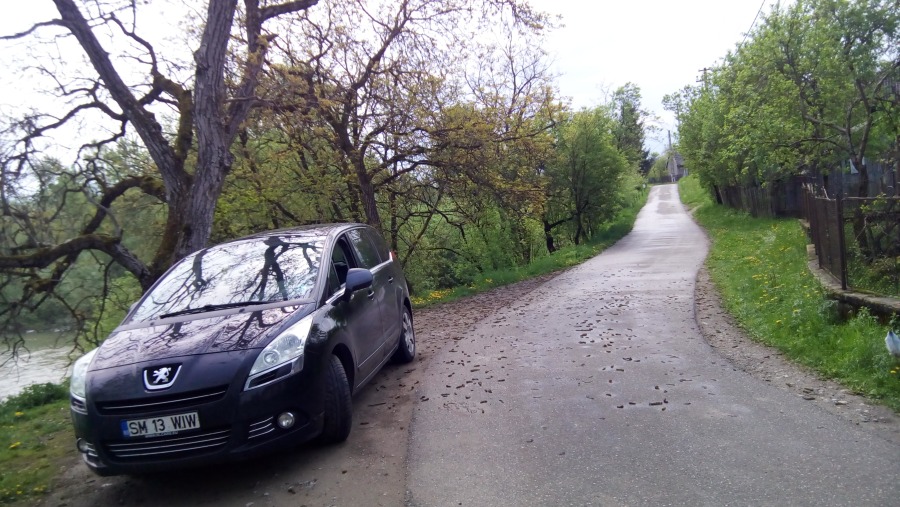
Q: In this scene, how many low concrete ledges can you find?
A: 1